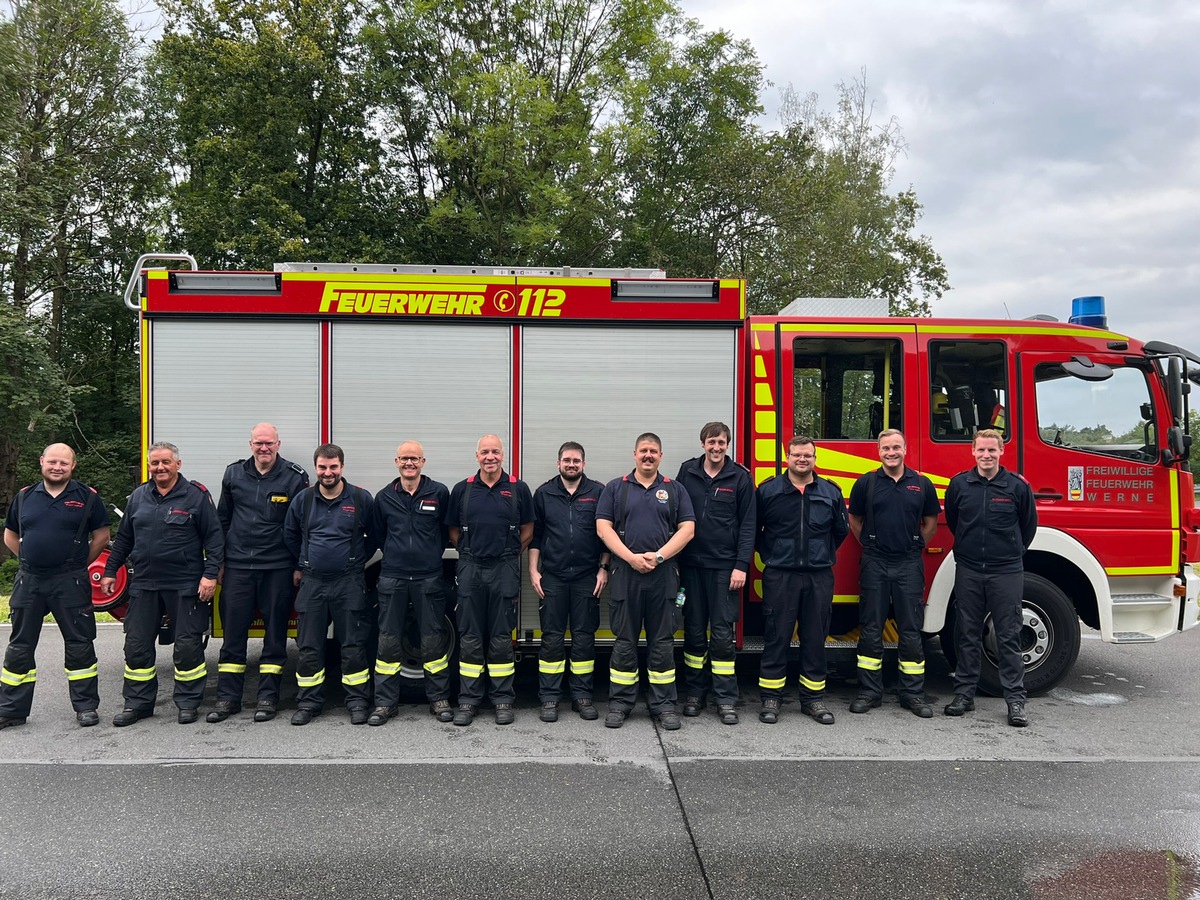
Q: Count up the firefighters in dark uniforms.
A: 12